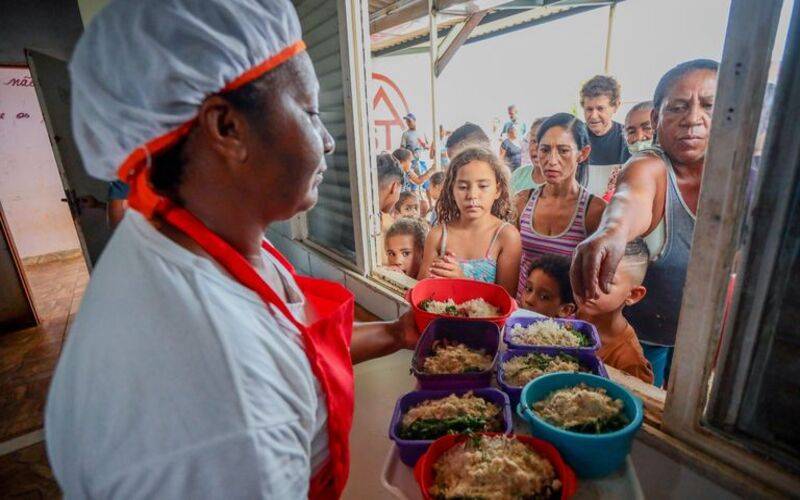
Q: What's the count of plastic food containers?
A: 7